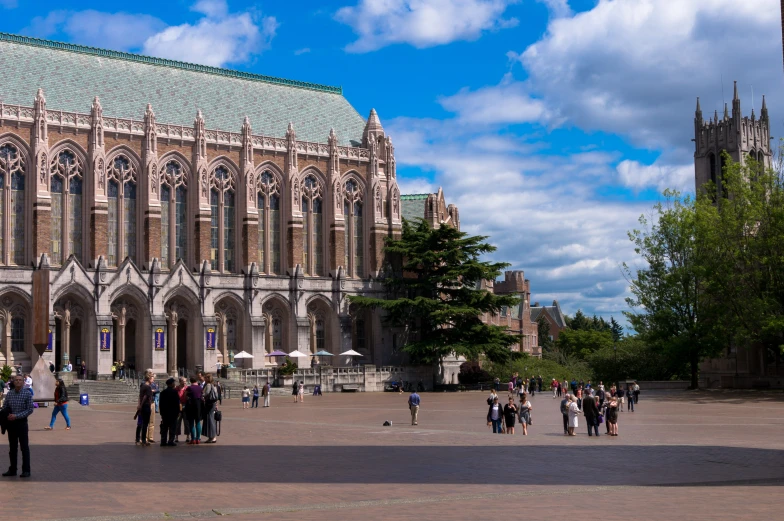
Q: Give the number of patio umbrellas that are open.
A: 5